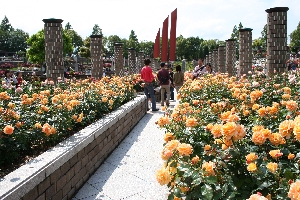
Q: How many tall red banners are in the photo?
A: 3